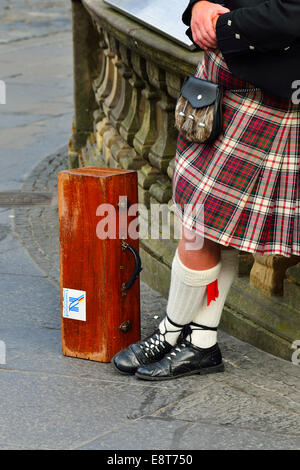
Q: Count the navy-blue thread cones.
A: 0